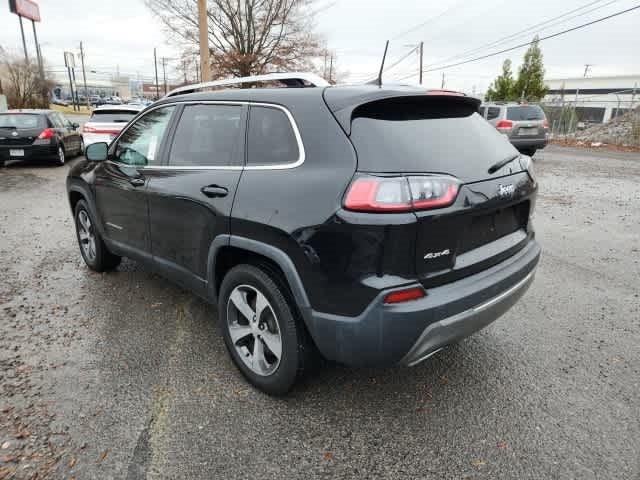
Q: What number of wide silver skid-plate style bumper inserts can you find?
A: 1